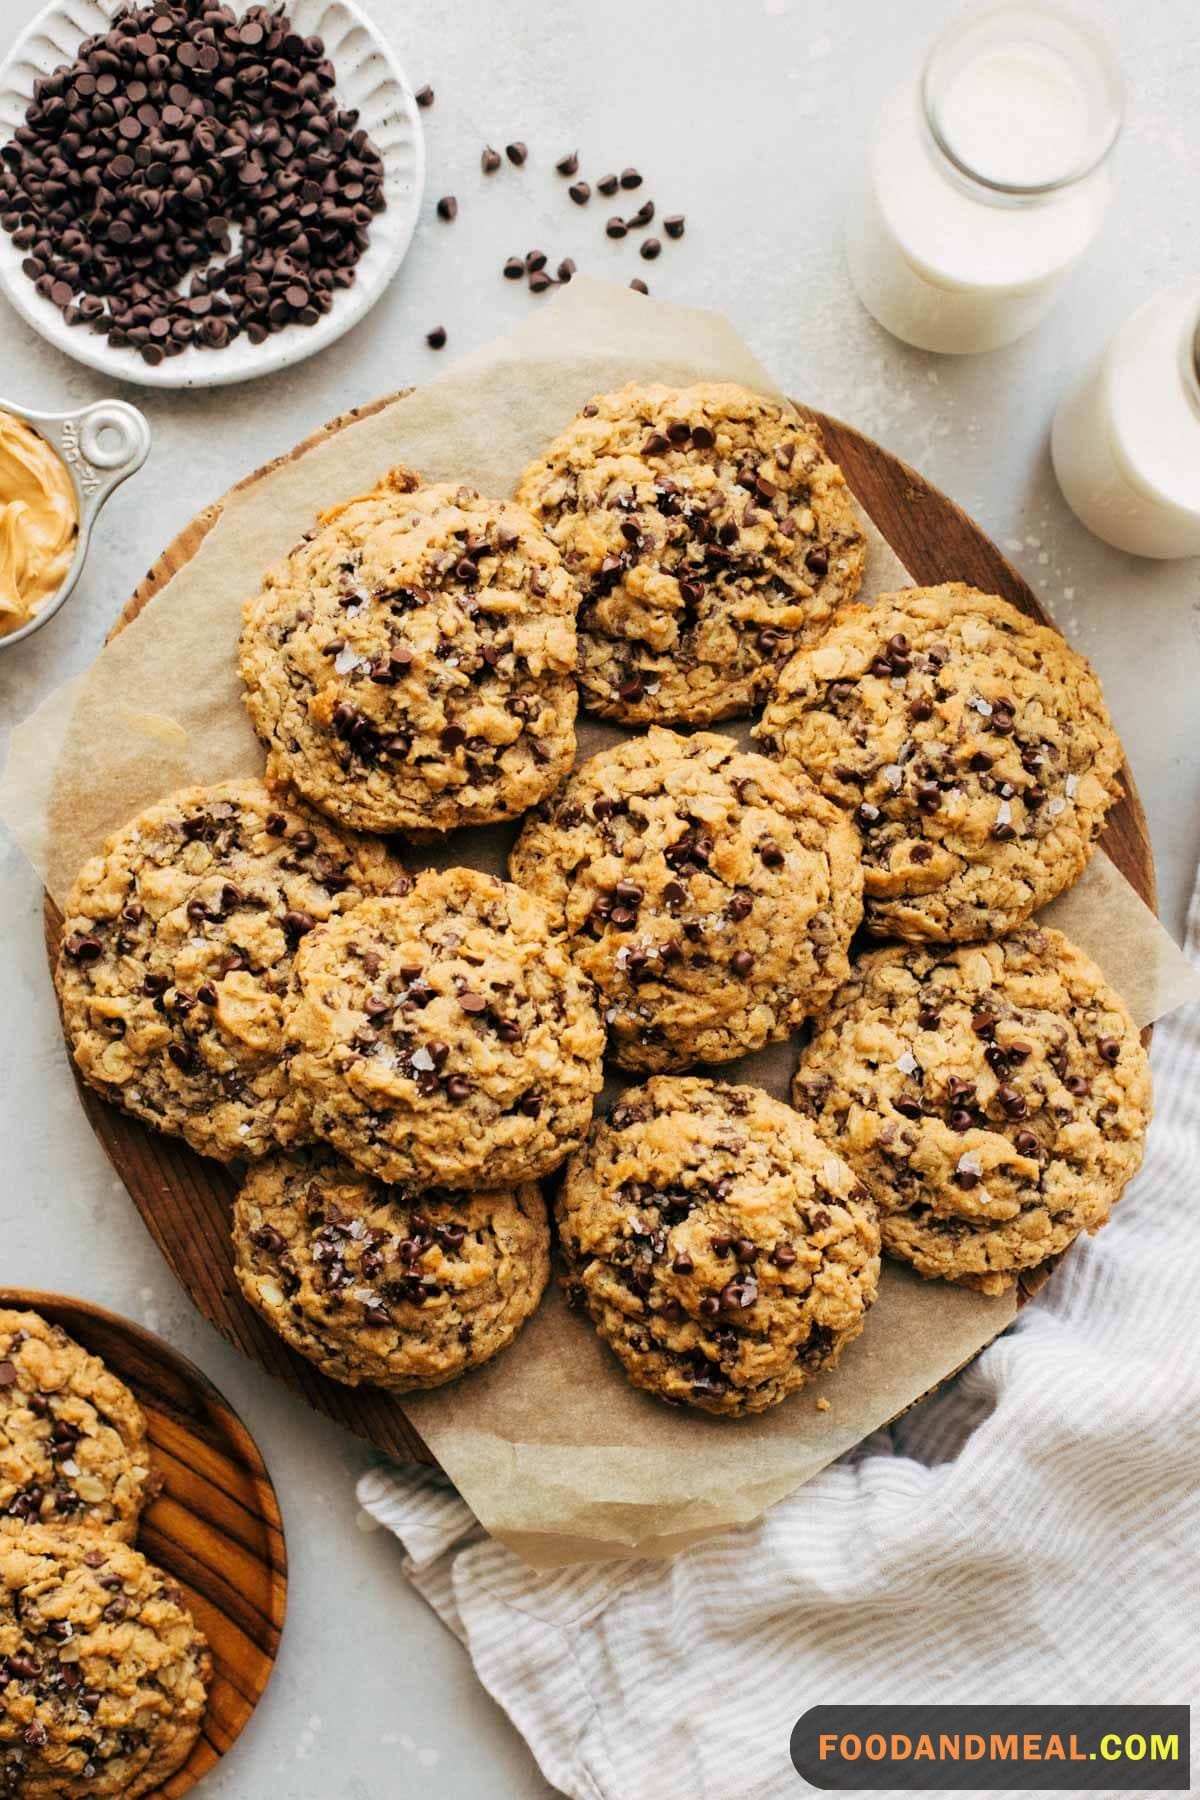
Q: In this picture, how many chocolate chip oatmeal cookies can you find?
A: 11